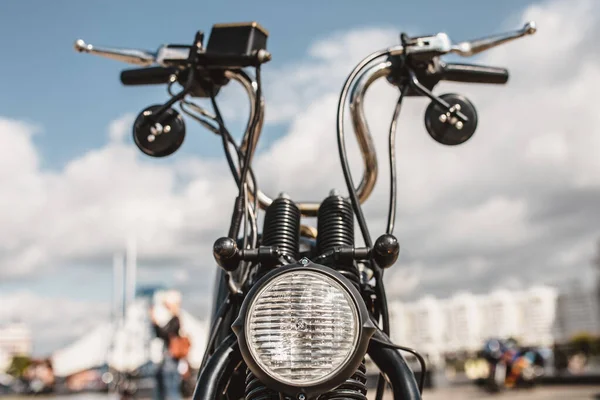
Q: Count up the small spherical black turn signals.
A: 2